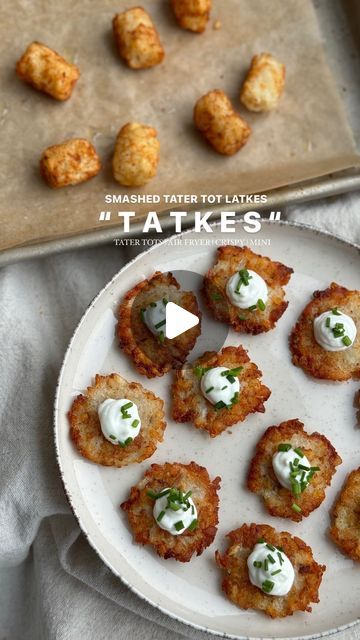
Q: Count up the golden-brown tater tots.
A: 7